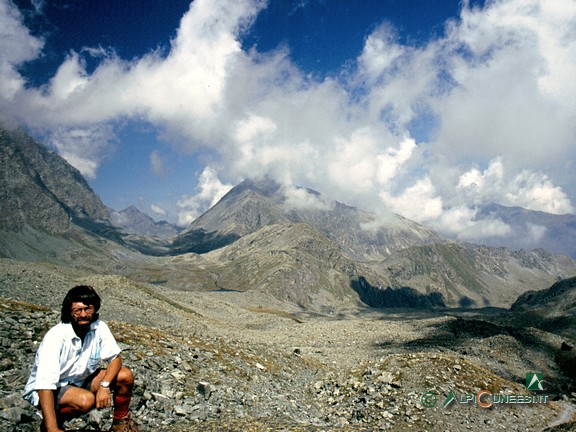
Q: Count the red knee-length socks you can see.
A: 2